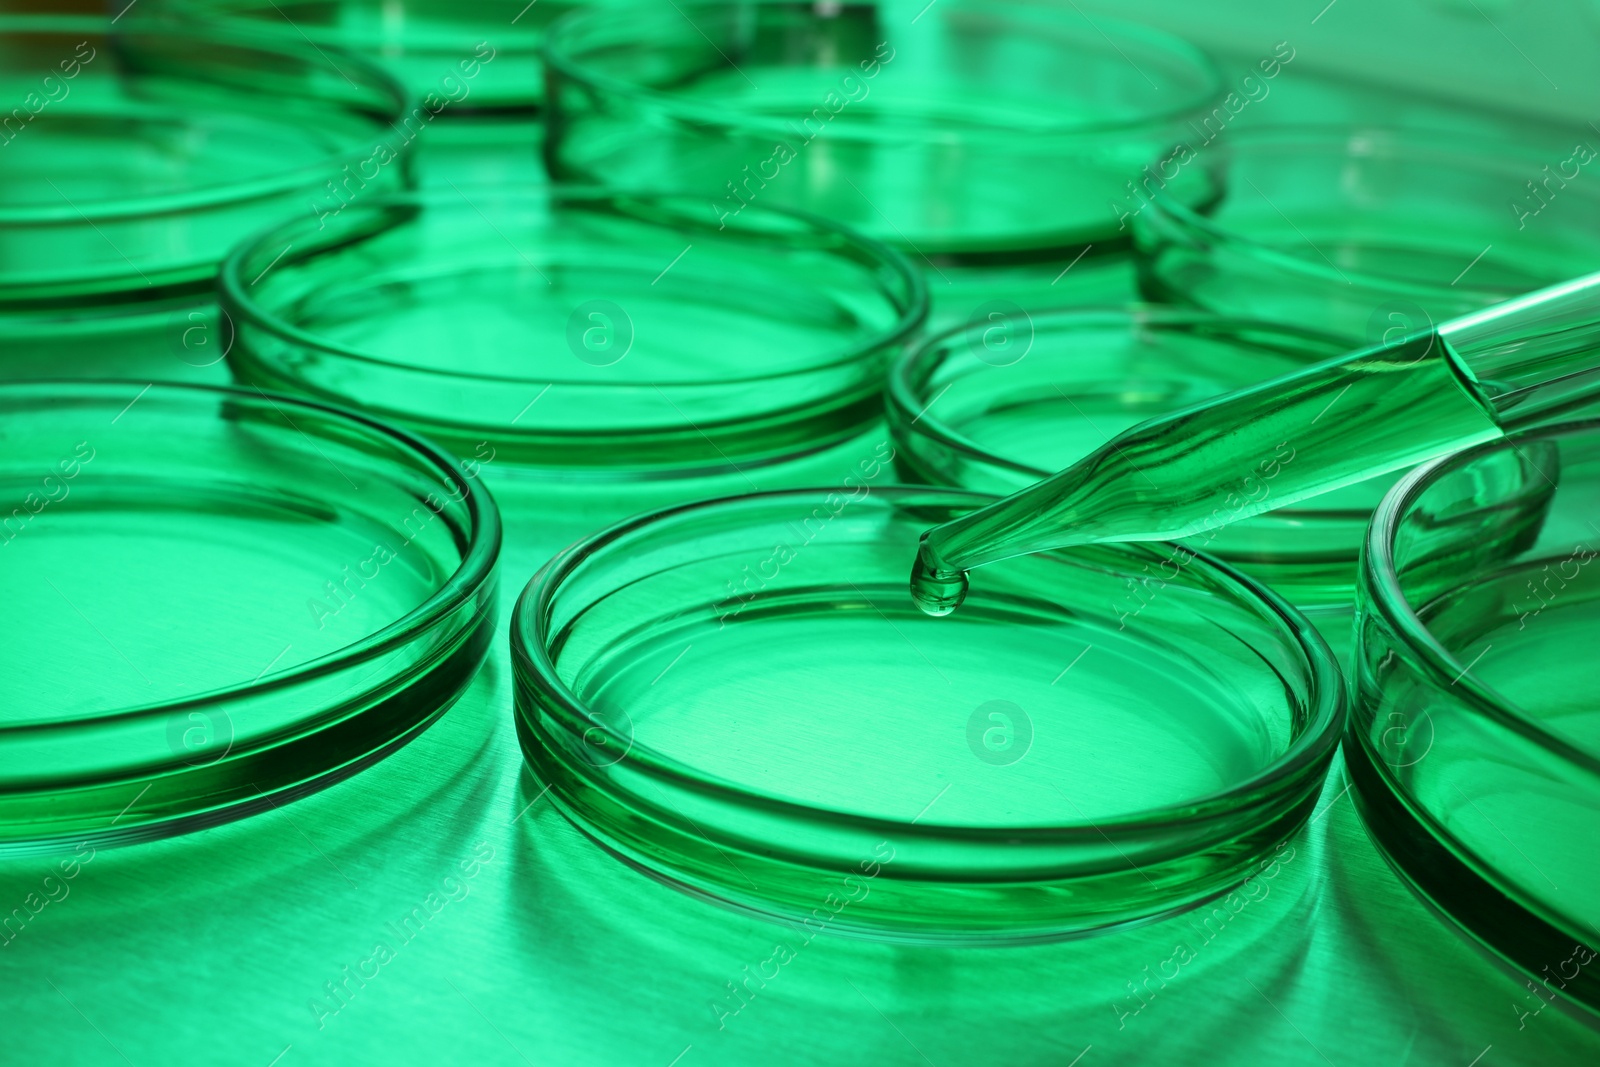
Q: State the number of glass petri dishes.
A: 9